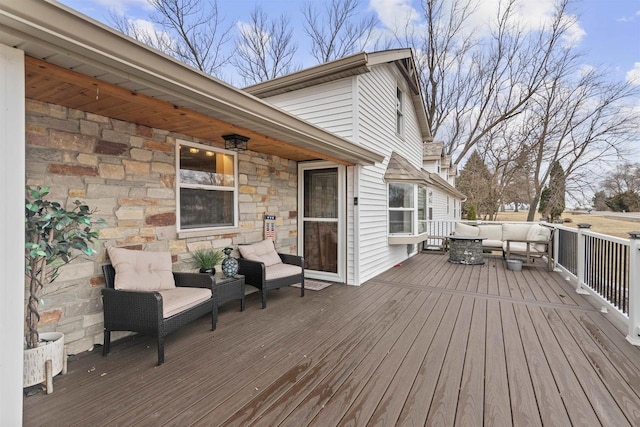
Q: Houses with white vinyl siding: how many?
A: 1